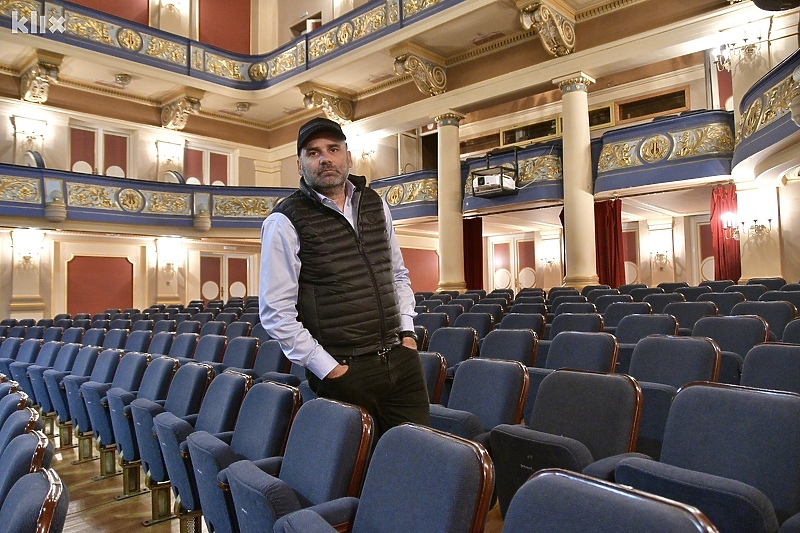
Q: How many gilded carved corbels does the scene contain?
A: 5